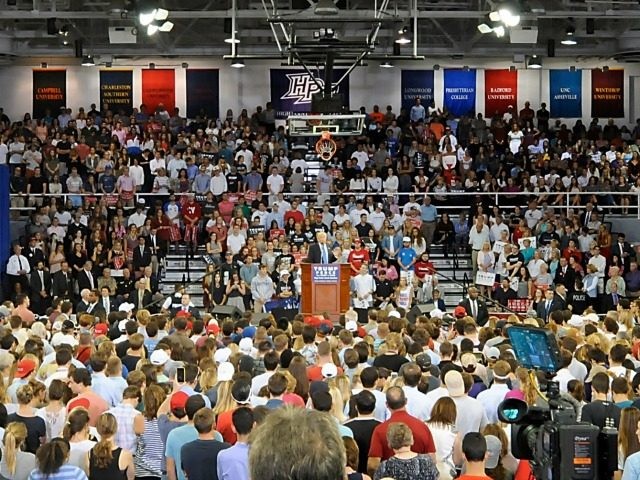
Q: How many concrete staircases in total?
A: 2